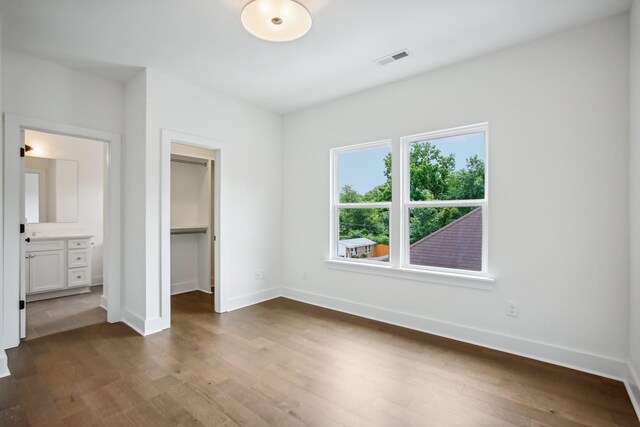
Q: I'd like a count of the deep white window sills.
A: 1